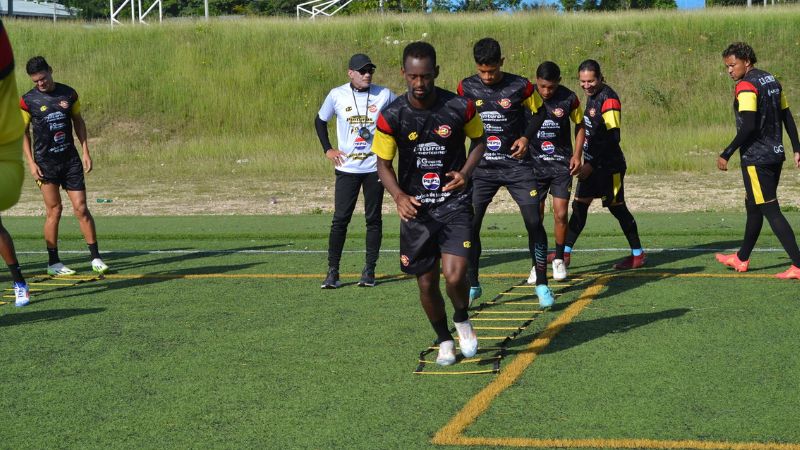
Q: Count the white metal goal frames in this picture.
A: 2